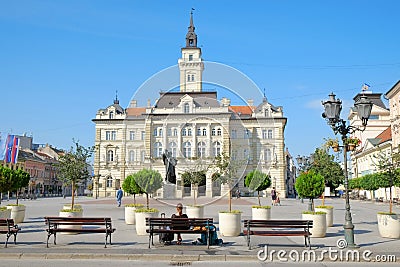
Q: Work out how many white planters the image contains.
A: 12